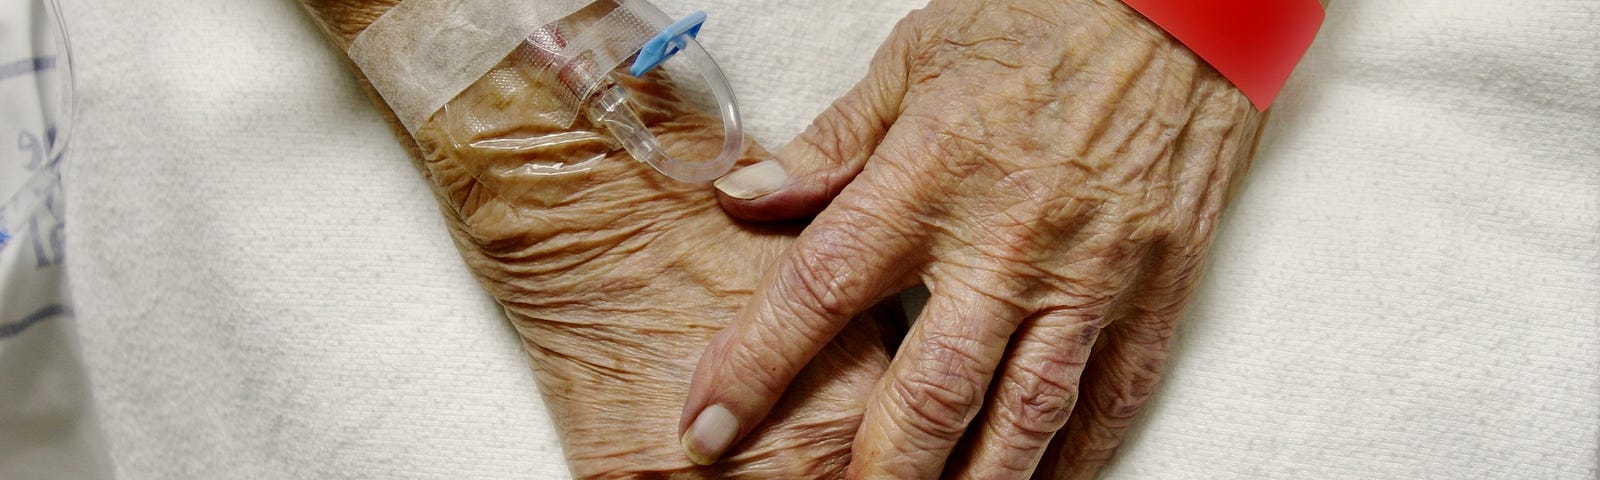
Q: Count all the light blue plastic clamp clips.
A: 1